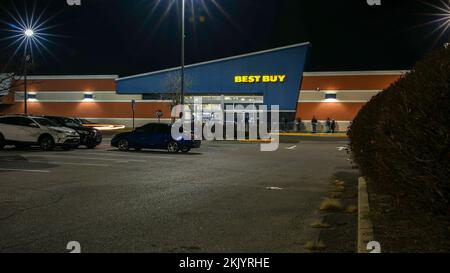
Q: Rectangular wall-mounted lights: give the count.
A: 3